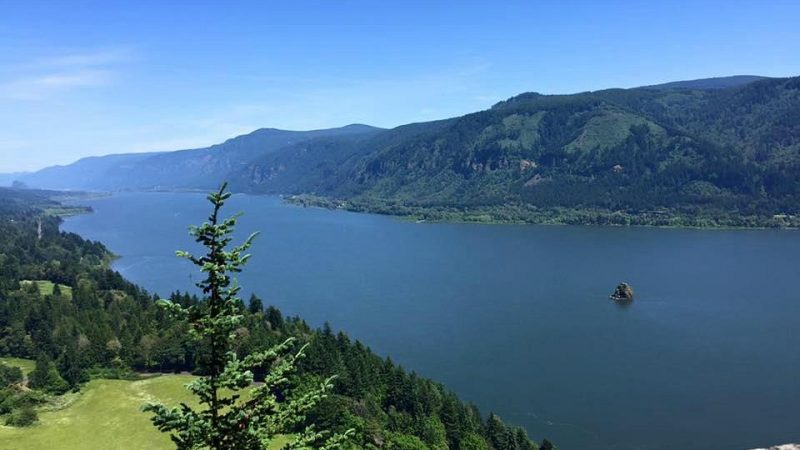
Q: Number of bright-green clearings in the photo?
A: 3